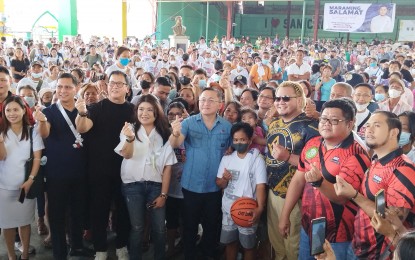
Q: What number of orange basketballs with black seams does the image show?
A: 1